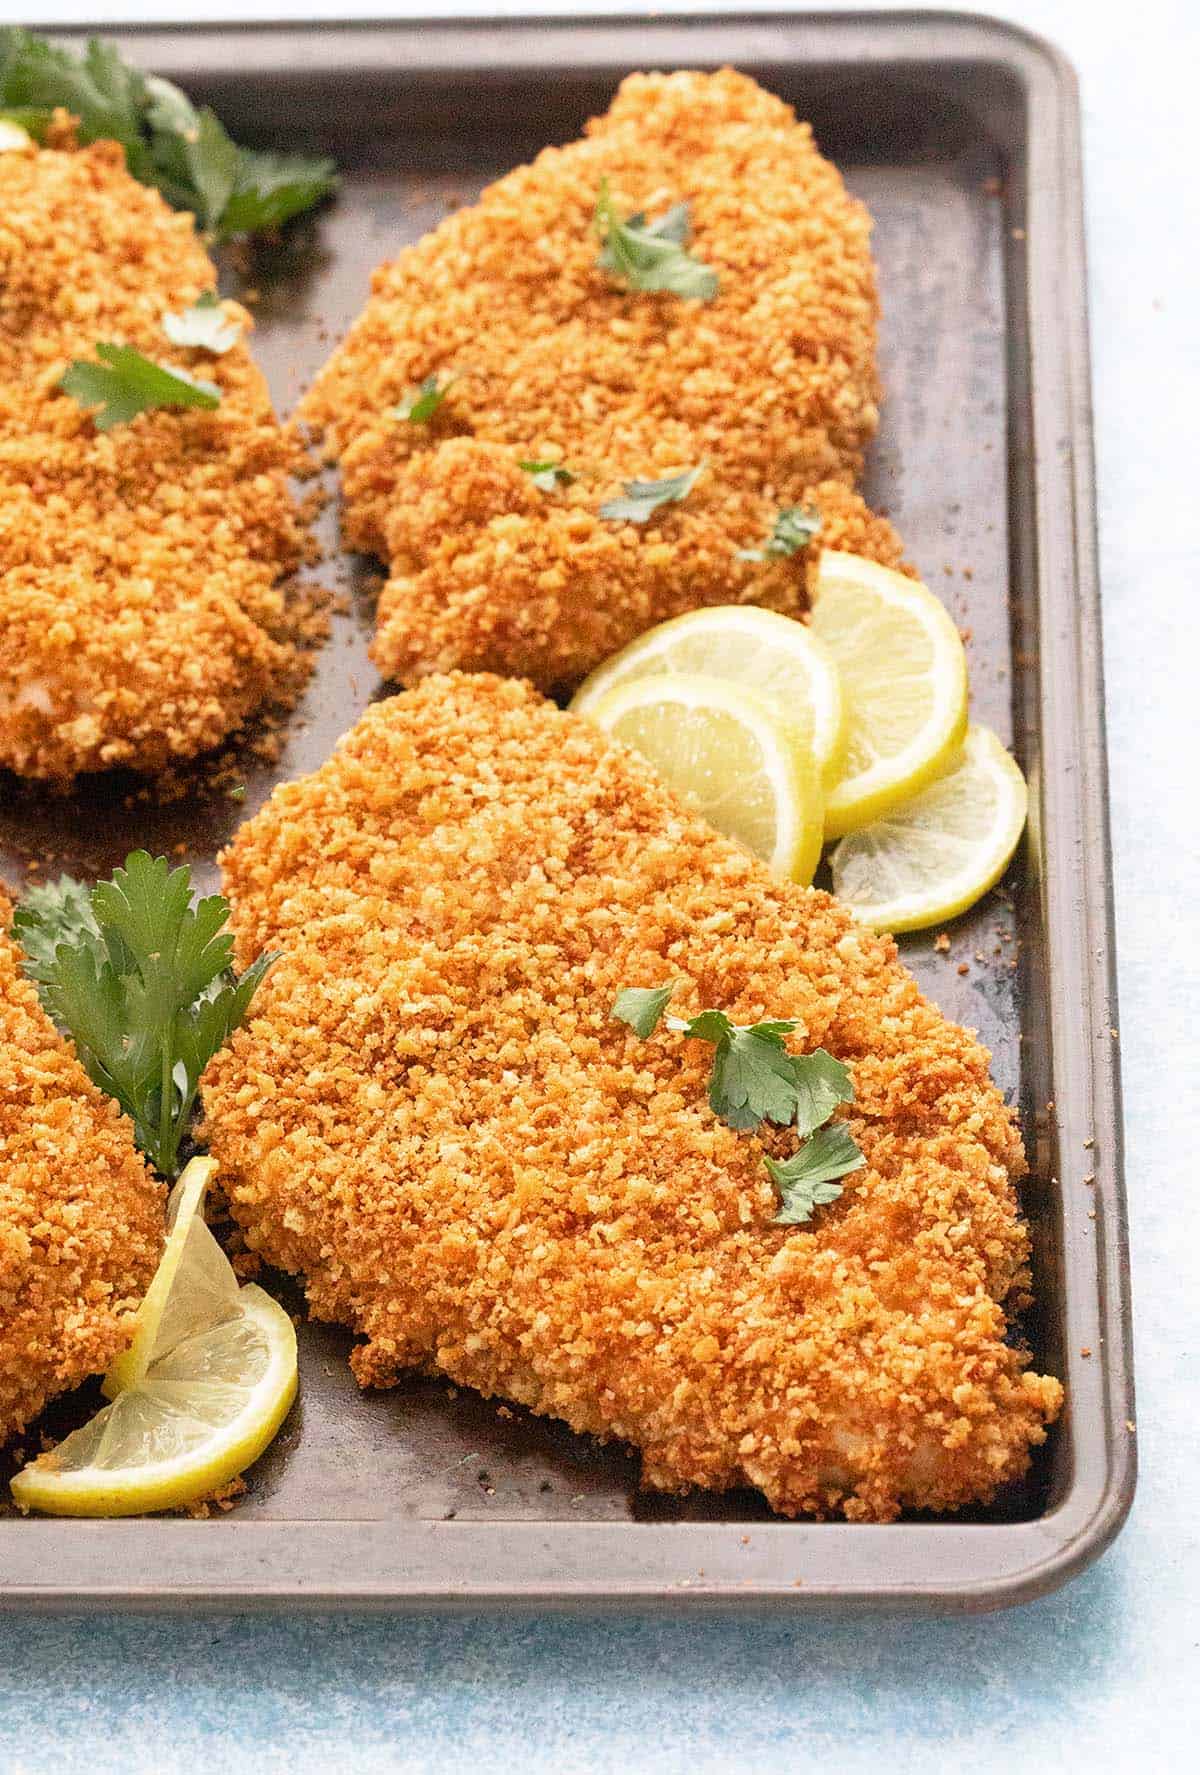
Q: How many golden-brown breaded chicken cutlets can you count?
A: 4